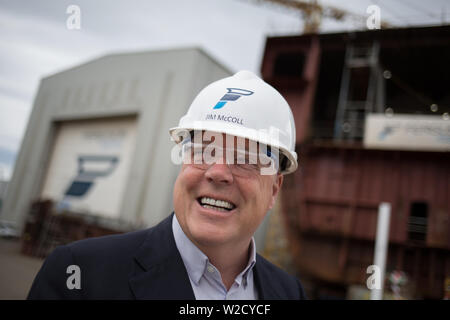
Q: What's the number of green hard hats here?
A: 0